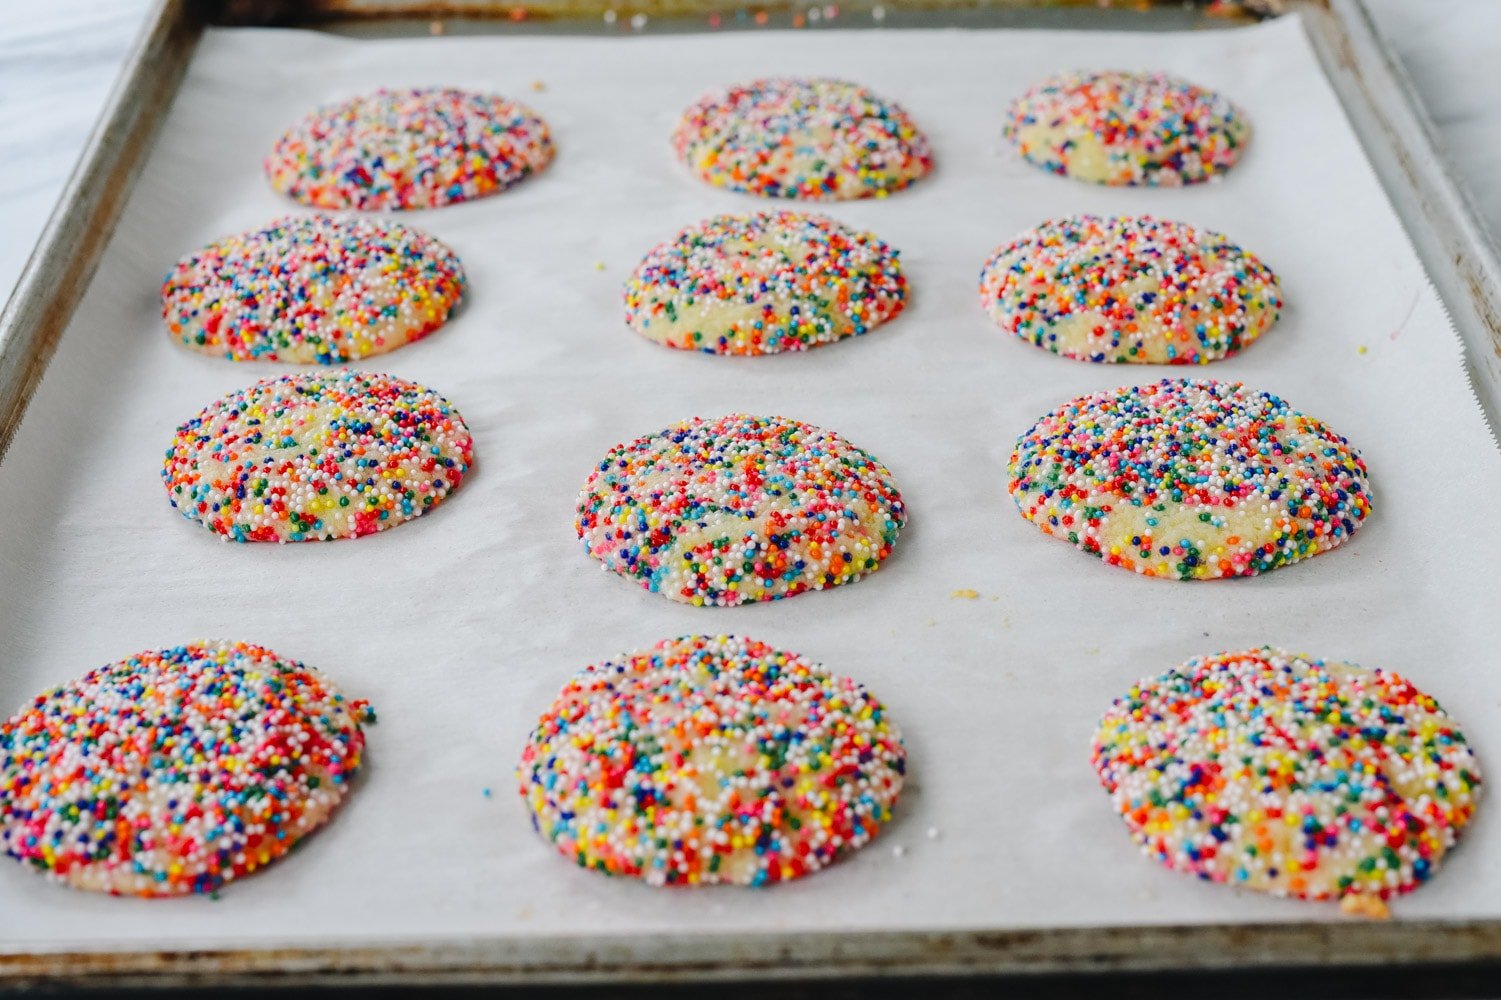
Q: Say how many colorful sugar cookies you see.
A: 12